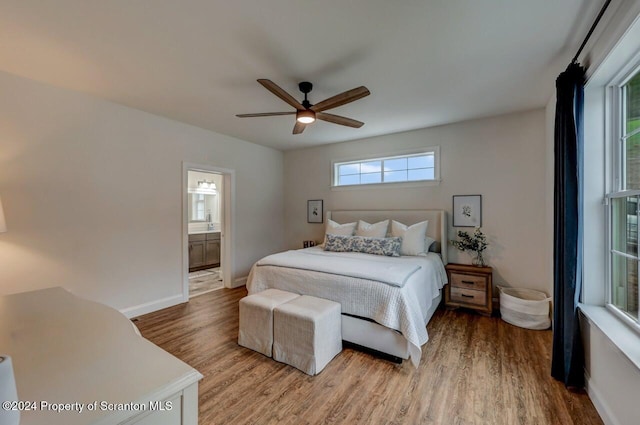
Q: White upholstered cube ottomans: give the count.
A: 2